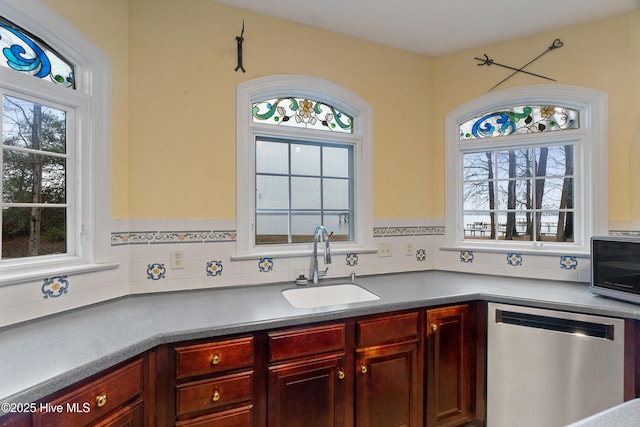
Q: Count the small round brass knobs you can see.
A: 6